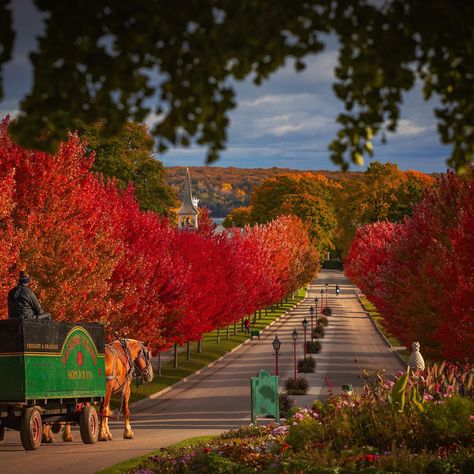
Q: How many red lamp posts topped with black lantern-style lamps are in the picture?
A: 7